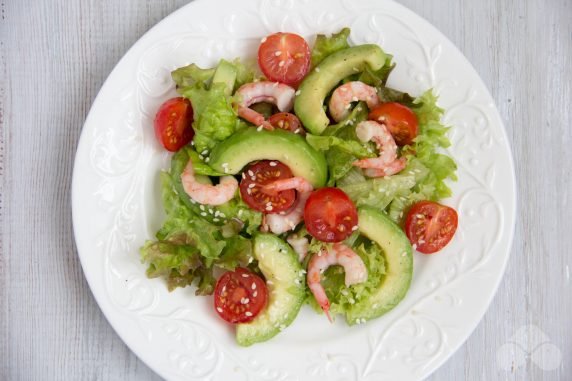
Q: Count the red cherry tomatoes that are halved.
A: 8